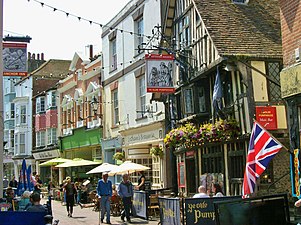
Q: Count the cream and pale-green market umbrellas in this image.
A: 4